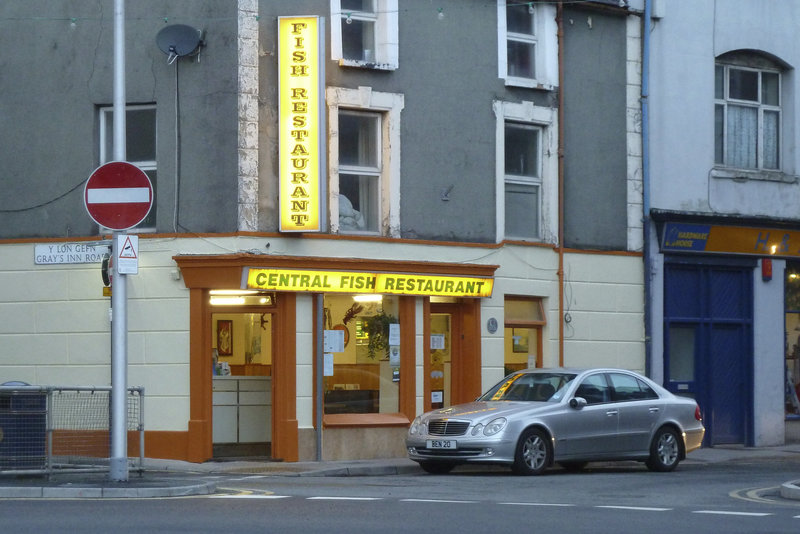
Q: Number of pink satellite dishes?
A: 0